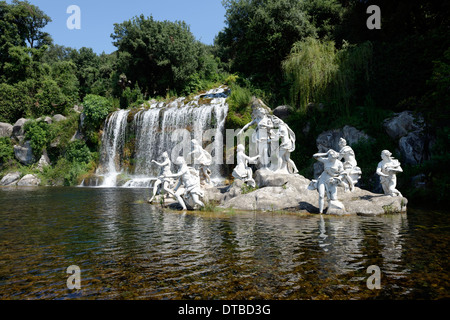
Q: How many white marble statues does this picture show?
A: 9